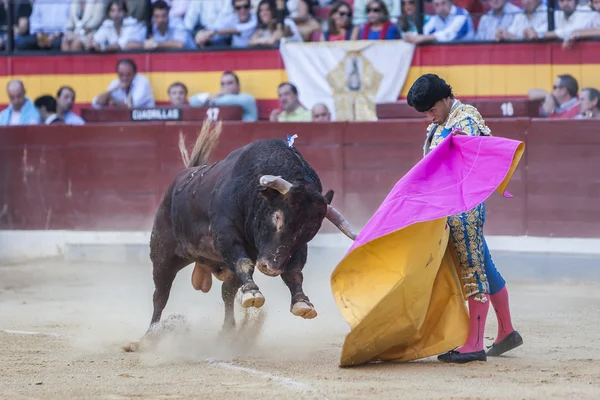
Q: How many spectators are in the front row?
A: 10